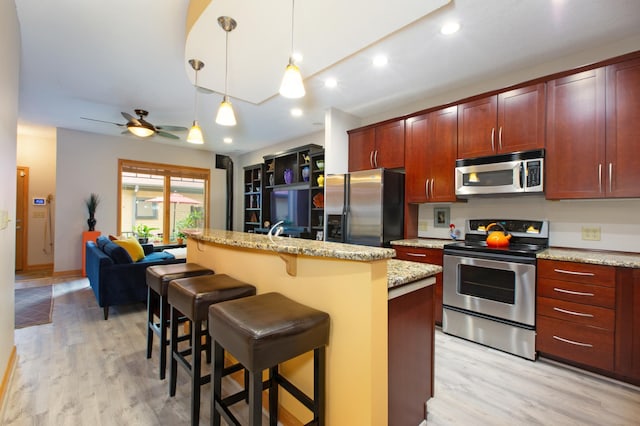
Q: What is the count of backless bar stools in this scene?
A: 3